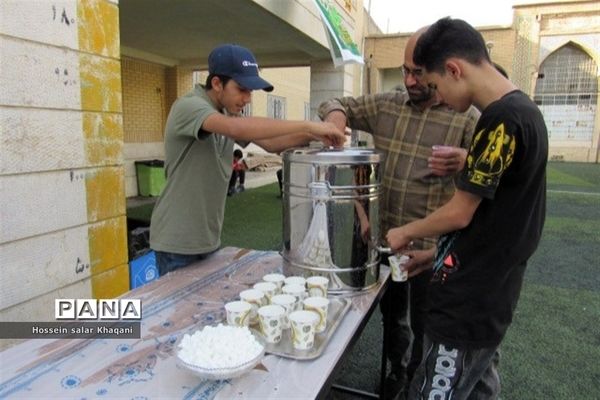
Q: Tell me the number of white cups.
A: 12